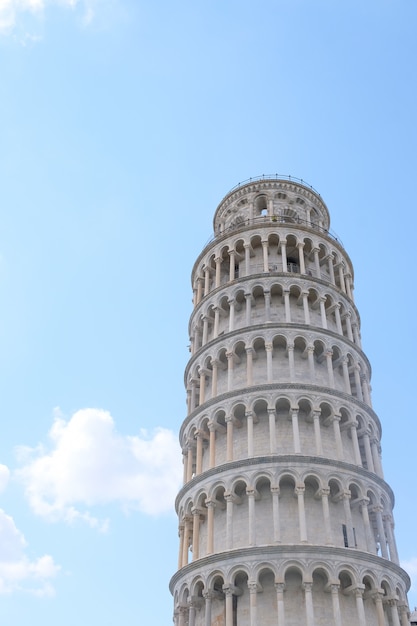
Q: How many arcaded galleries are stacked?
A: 6